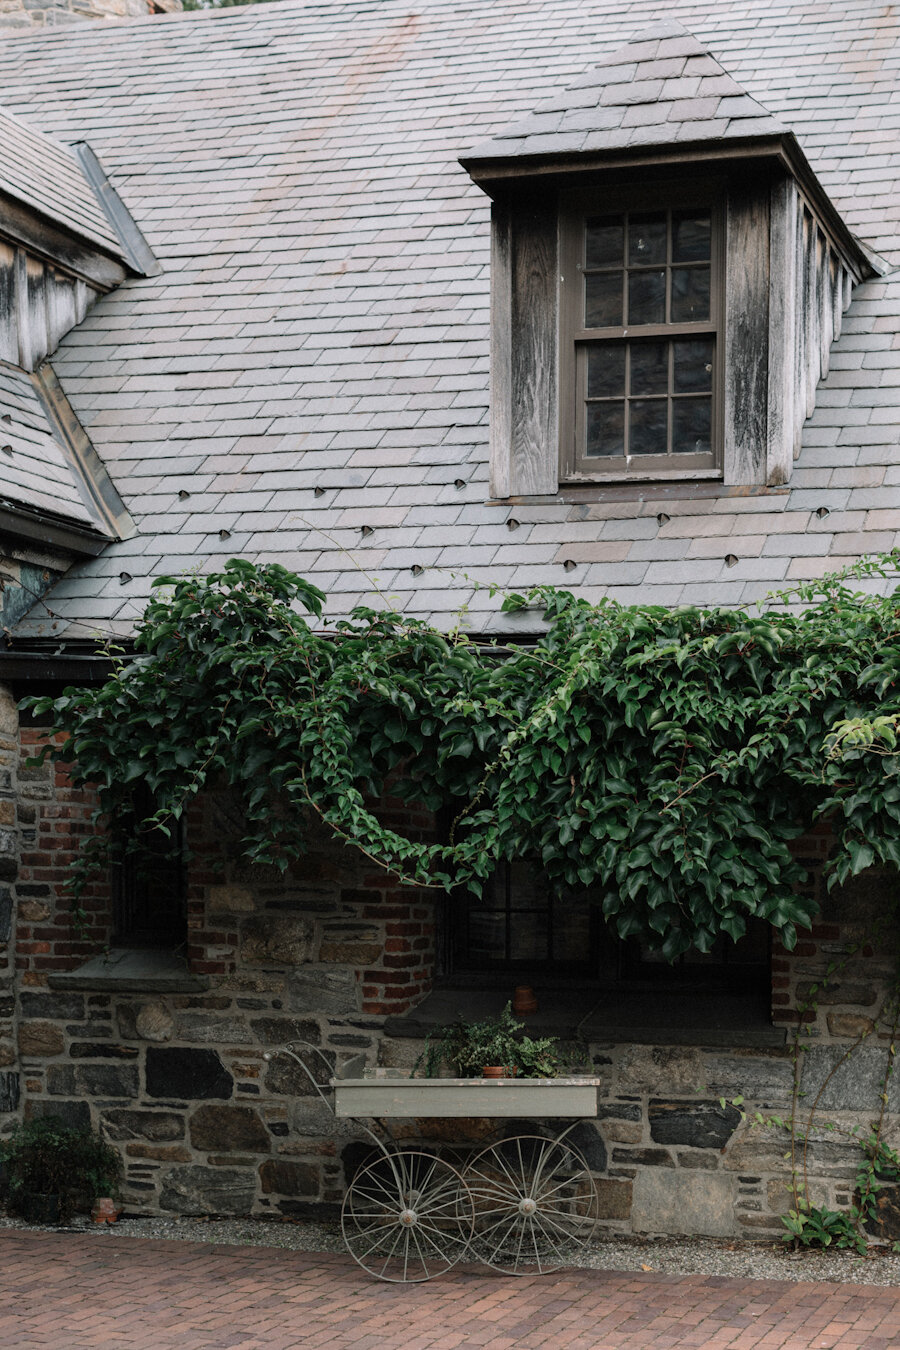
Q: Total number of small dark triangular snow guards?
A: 14